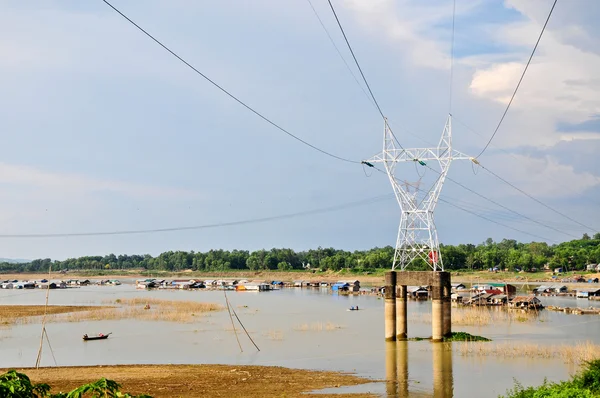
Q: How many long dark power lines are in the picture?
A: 3